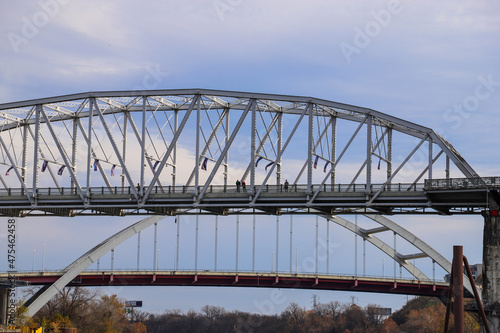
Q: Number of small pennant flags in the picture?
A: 12